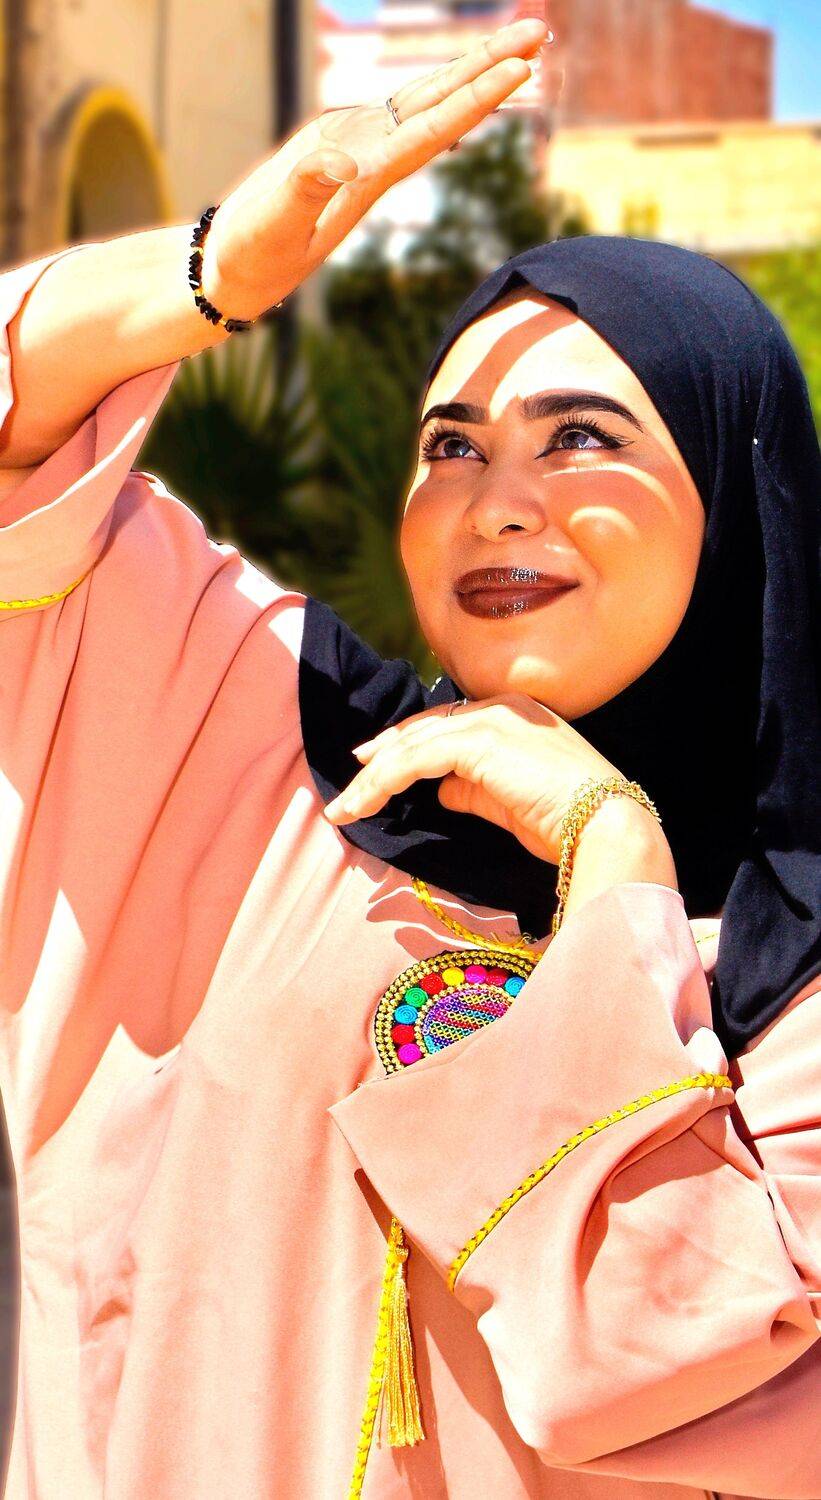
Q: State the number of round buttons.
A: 9